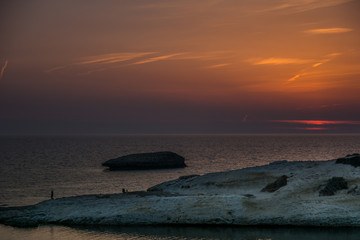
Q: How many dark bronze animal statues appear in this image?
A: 0